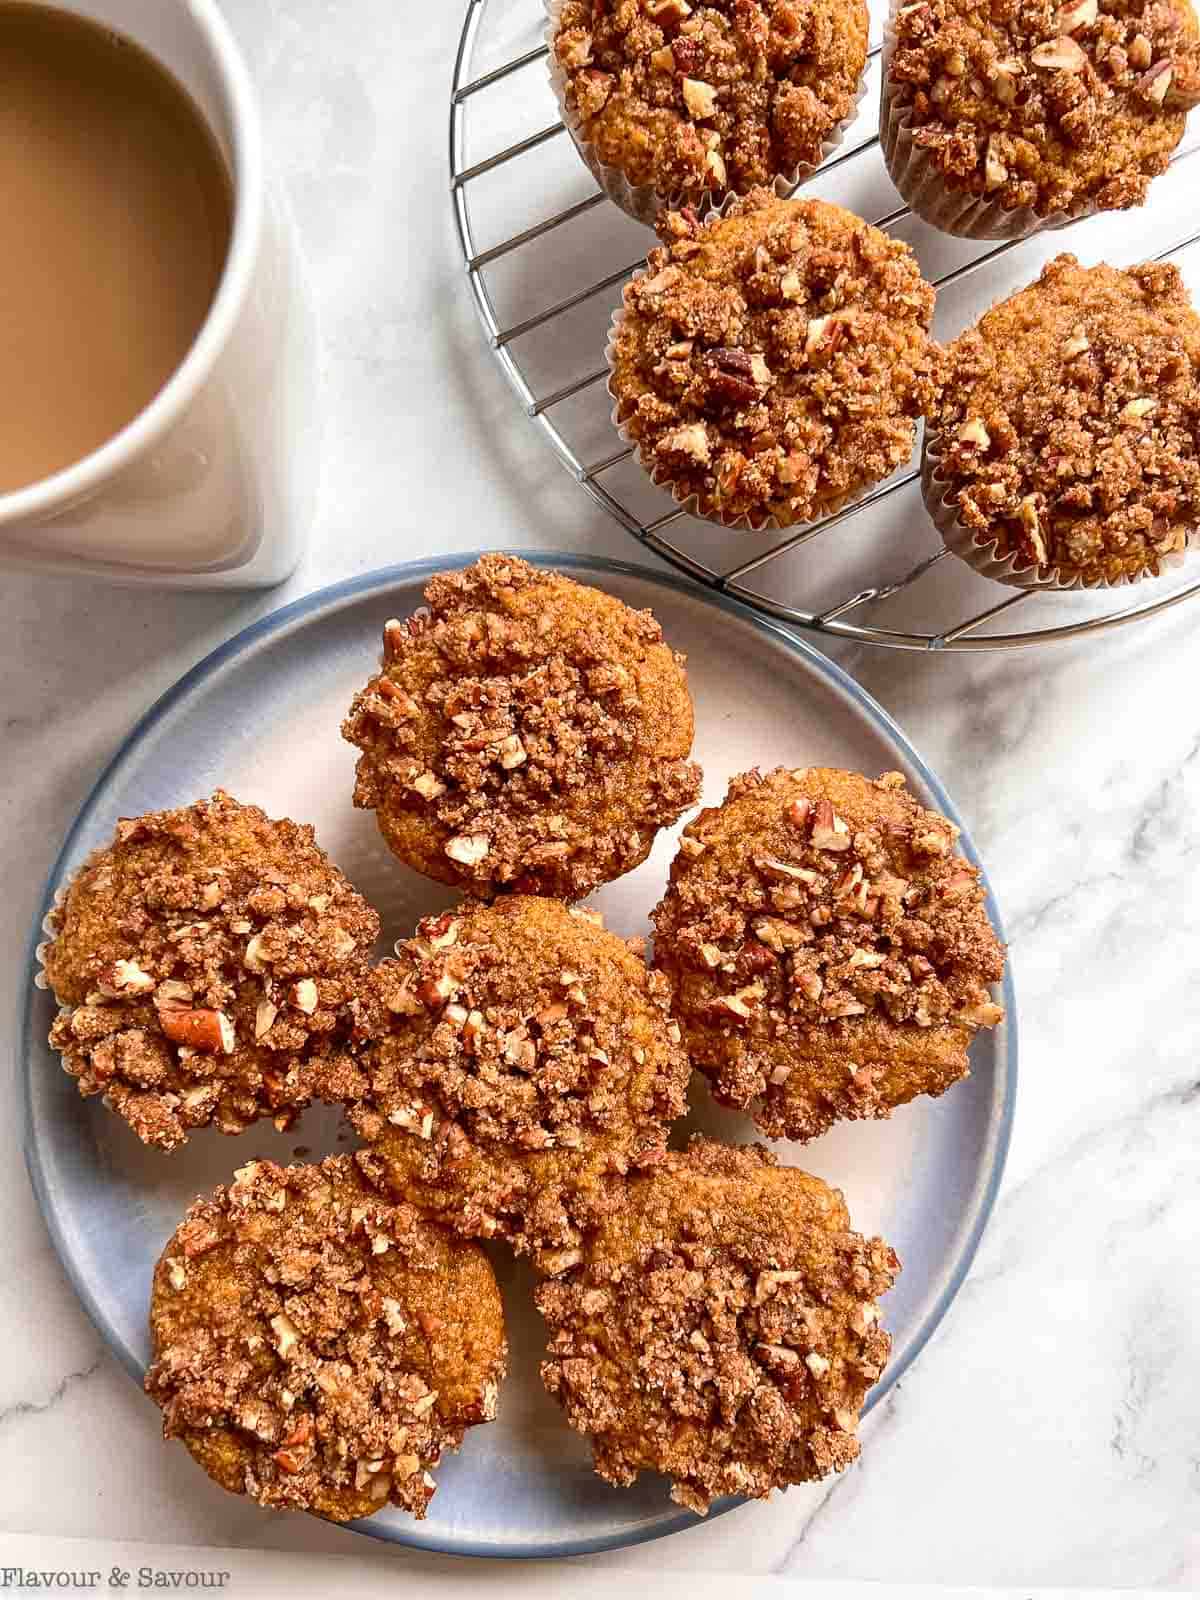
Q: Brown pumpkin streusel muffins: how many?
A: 10